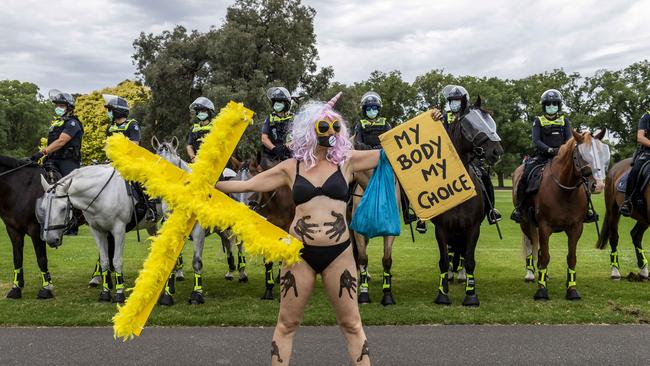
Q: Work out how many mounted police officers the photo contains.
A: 8